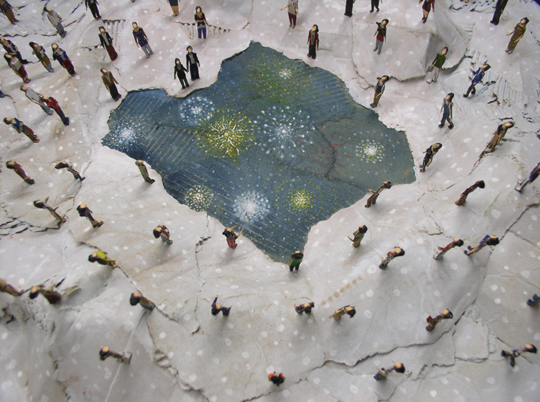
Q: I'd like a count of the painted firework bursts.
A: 9